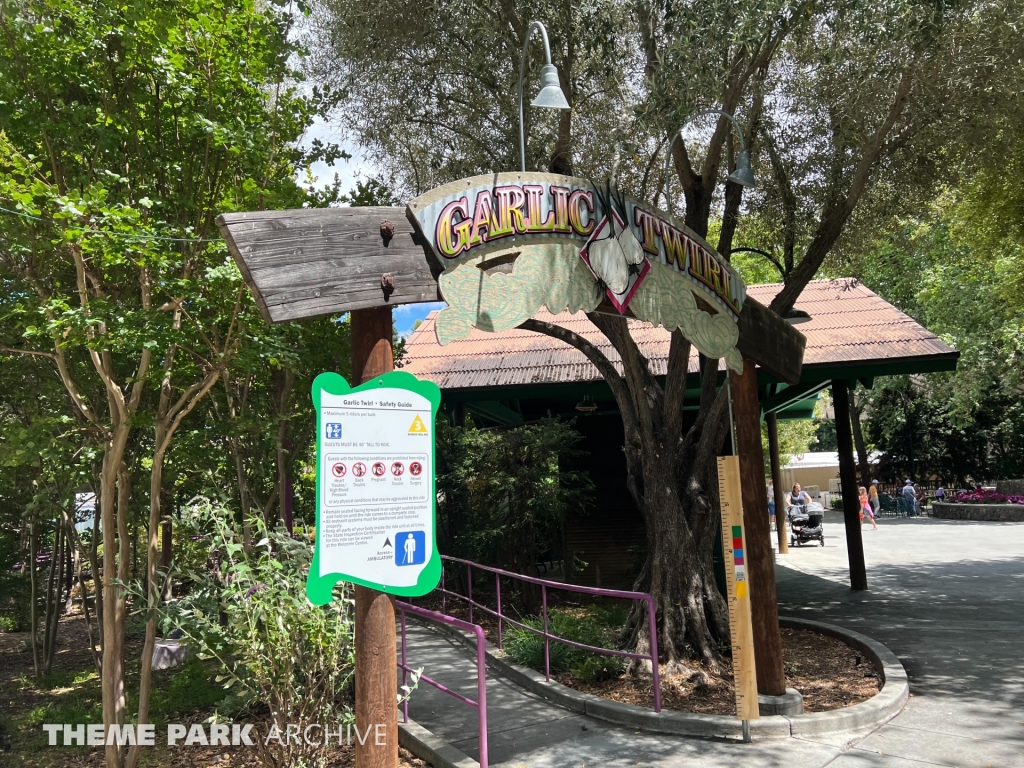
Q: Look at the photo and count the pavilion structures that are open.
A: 1